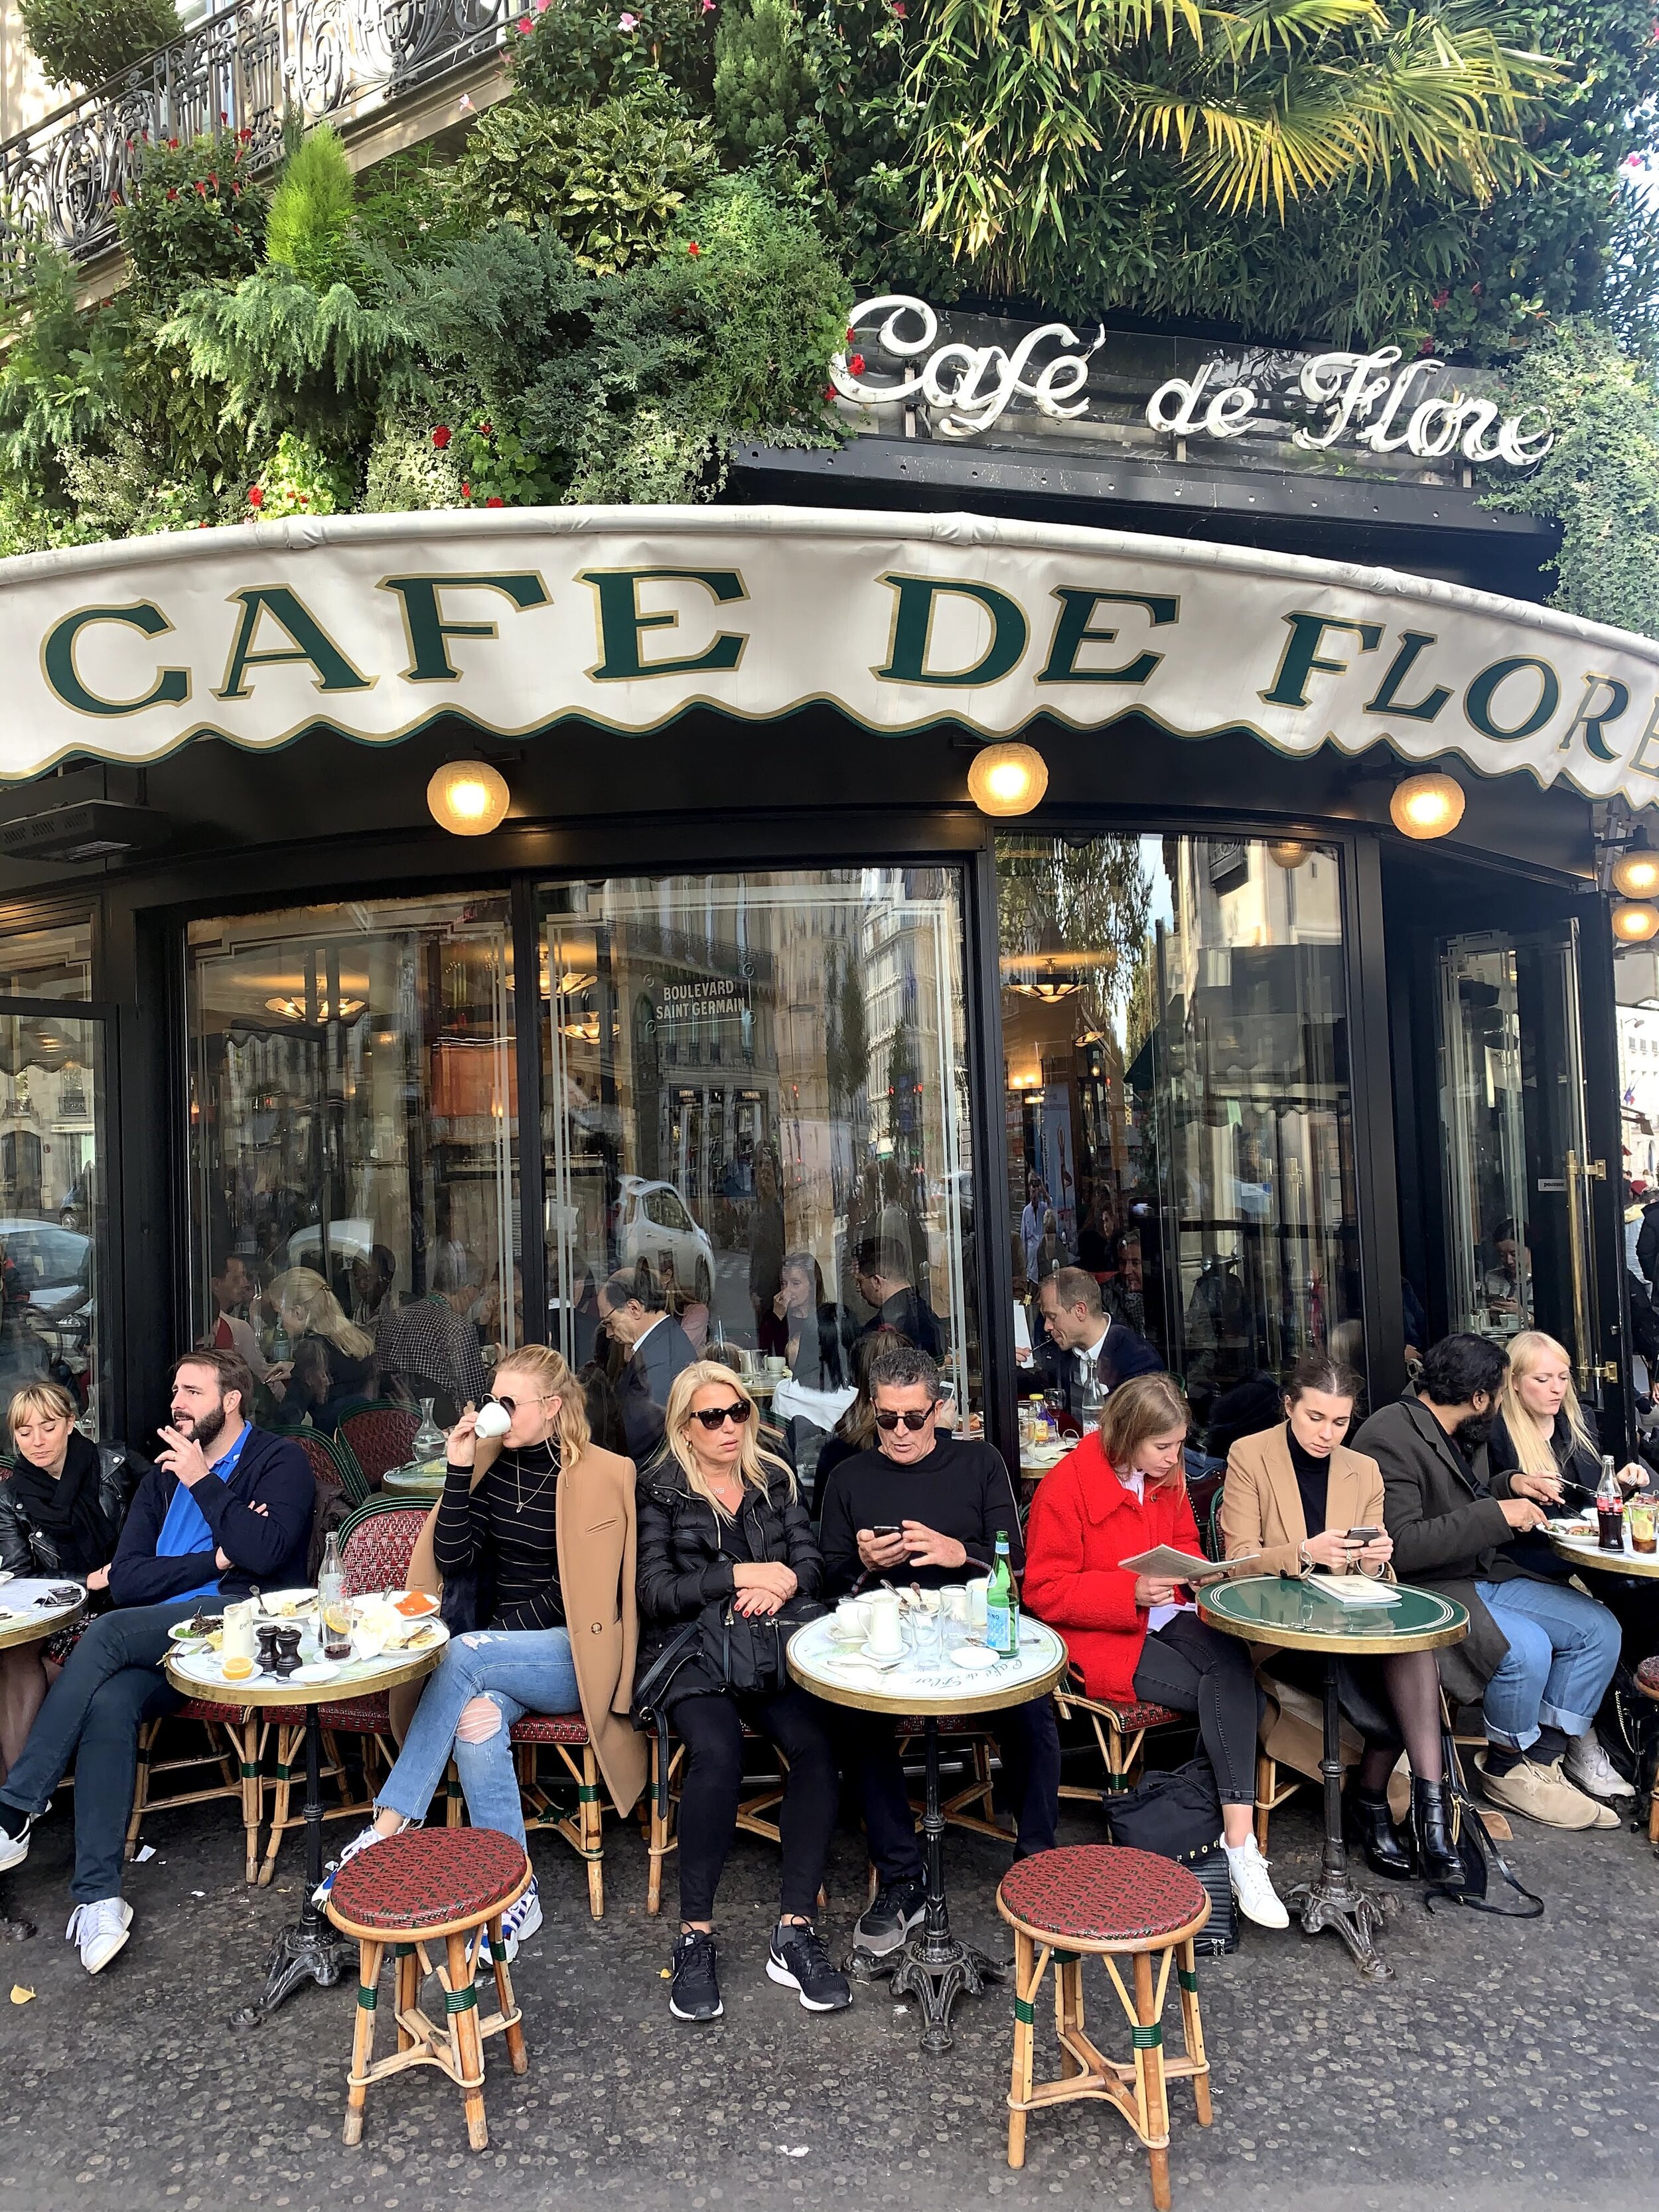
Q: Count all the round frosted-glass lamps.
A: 5